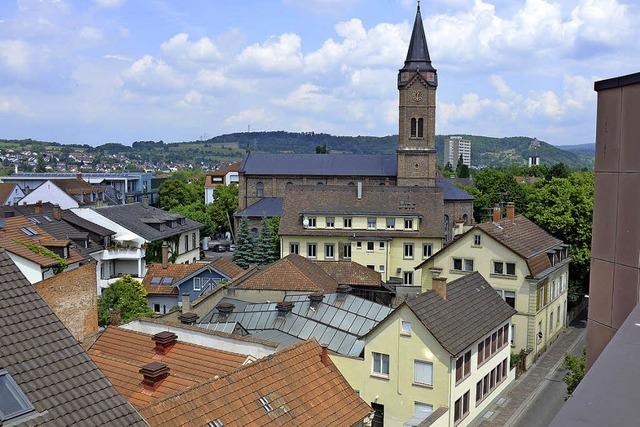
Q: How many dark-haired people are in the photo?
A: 0